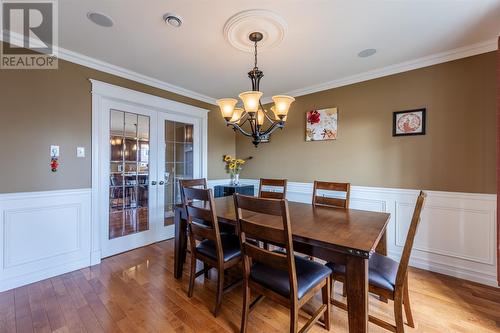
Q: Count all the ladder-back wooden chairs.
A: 6